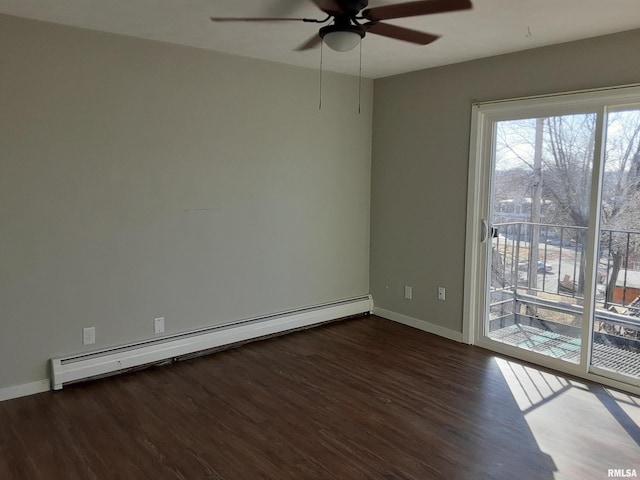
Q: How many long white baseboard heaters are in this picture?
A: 1